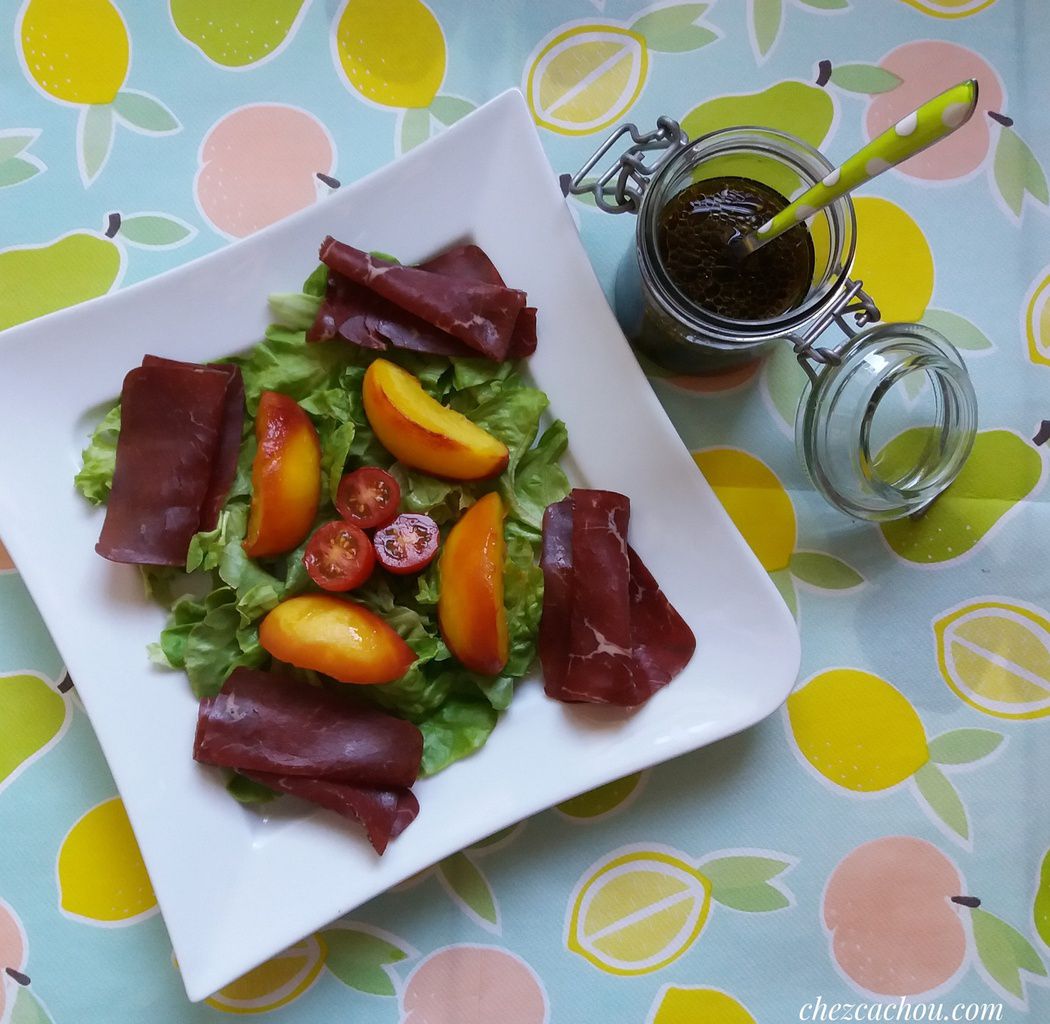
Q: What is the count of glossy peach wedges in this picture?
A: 4